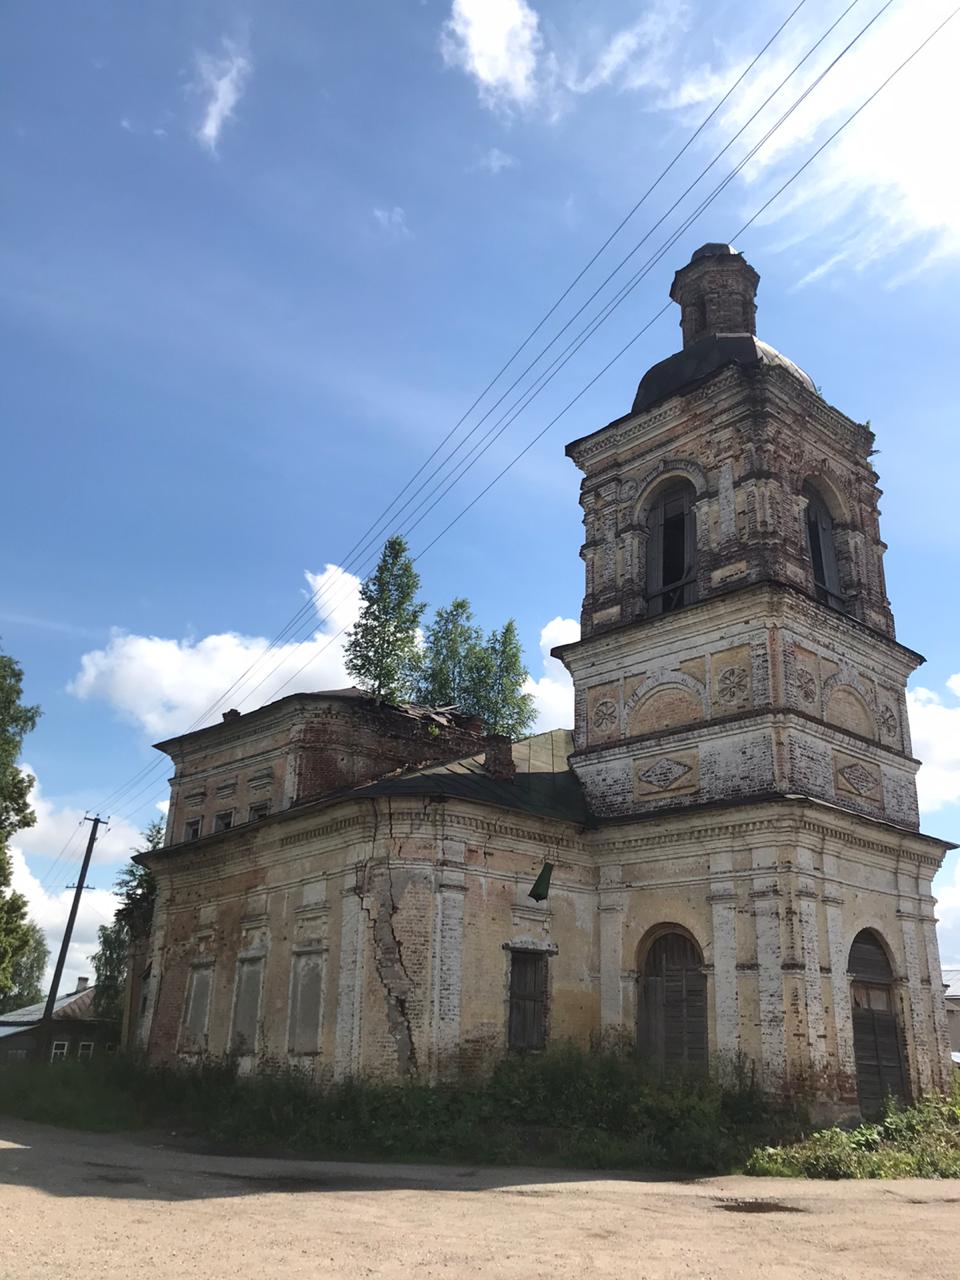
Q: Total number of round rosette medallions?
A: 4